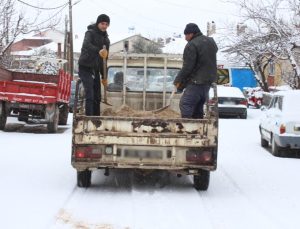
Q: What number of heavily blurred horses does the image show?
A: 0